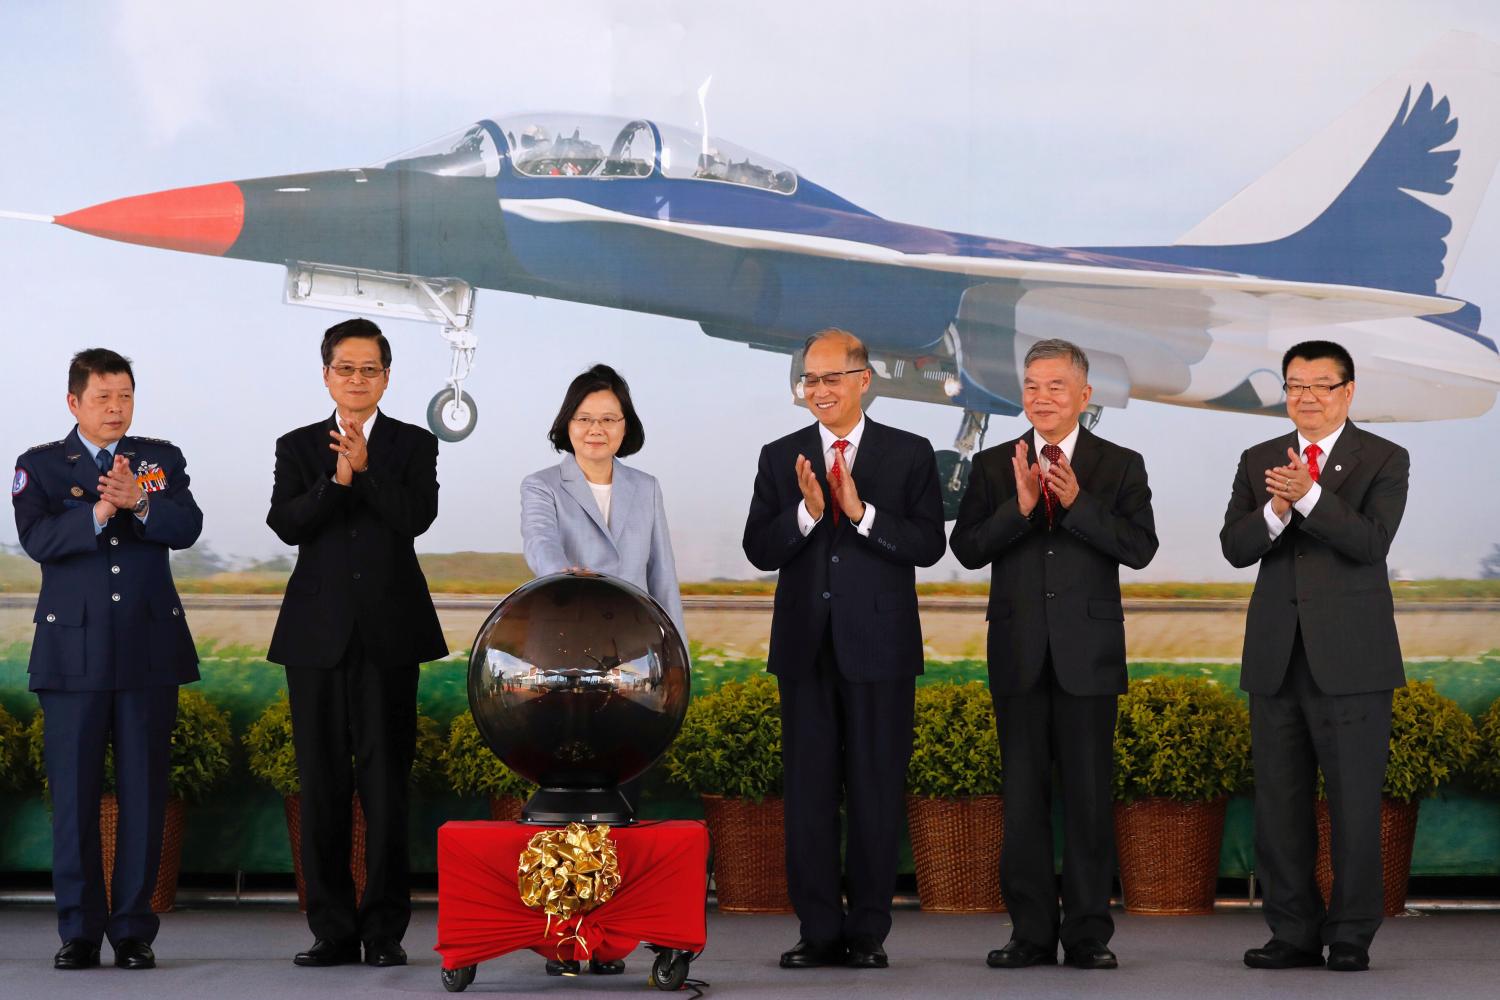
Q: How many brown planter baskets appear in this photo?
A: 7